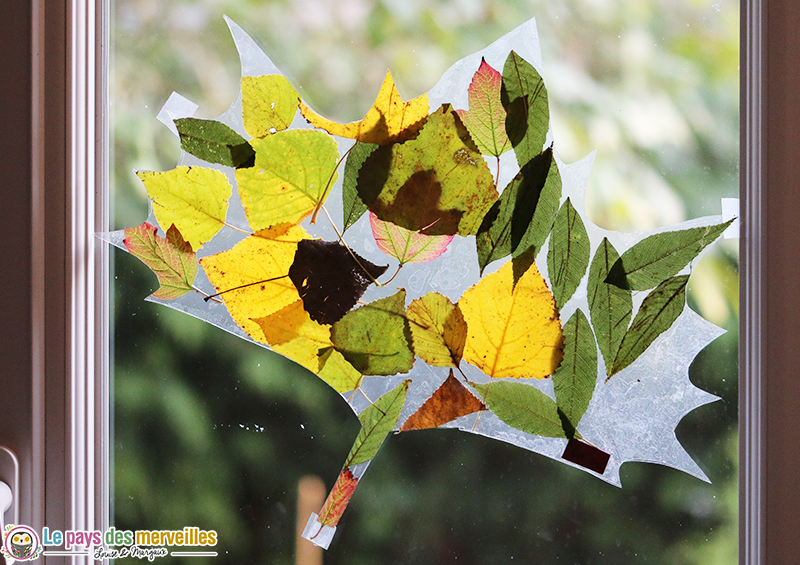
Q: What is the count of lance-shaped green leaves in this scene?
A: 12